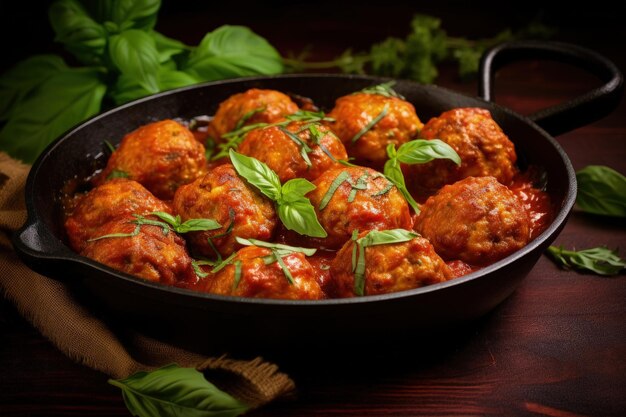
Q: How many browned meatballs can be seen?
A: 12